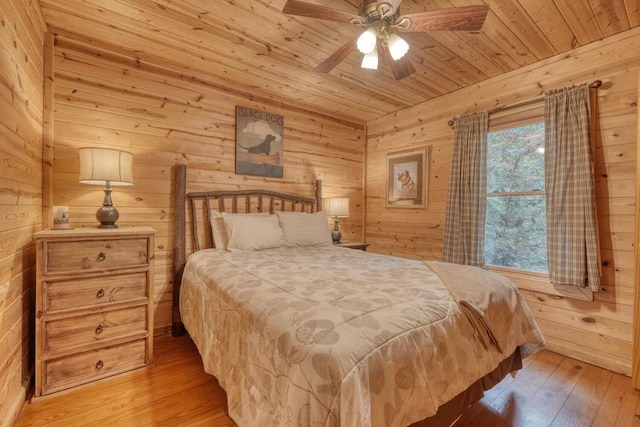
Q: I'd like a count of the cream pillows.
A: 3